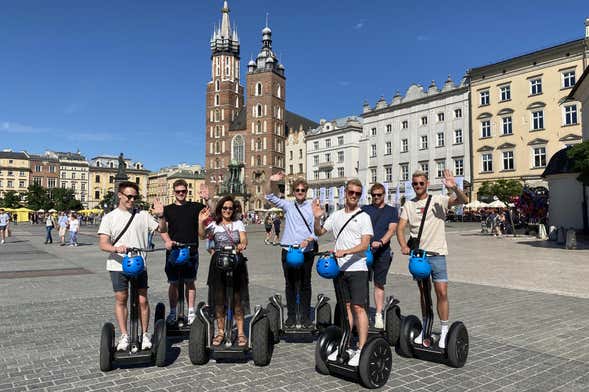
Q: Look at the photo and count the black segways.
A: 7